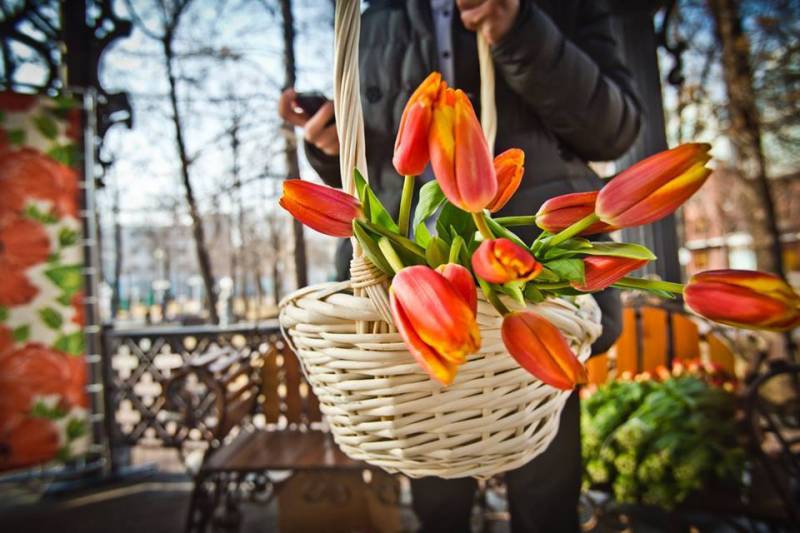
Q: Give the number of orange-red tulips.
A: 12